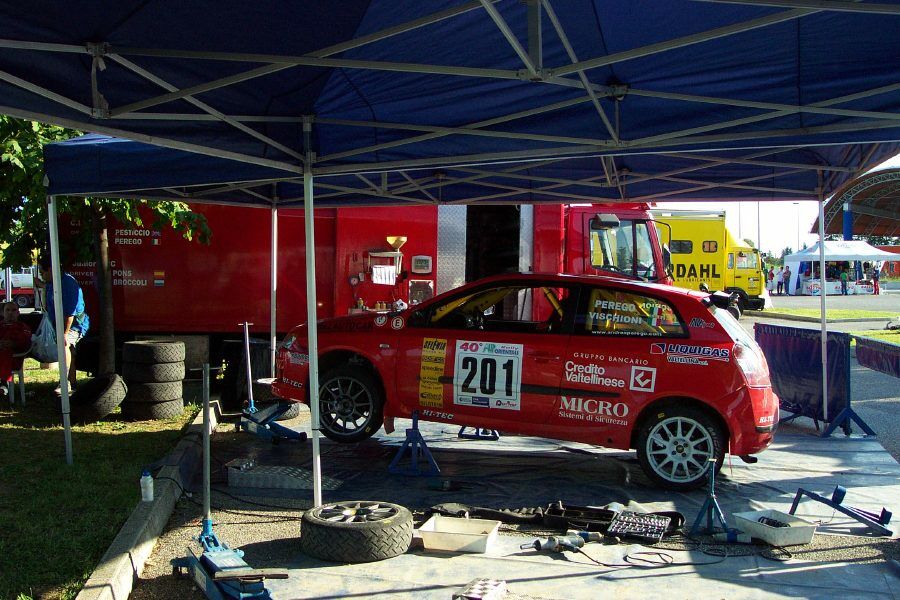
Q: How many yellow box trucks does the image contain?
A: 1